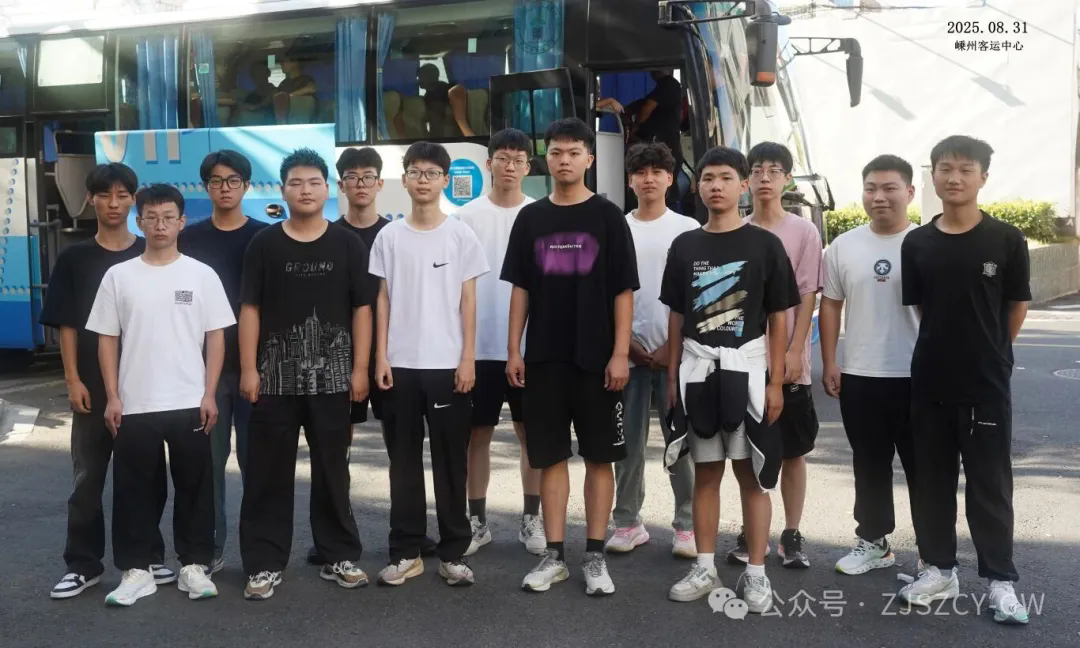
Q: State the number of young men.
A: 13